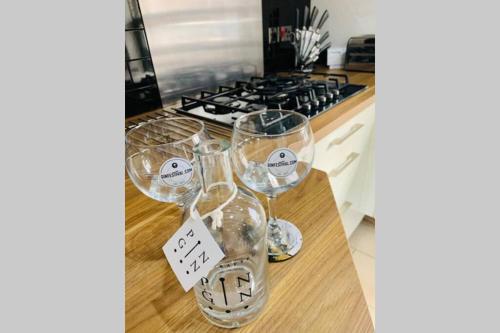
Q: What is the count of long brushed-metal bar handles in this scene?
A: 3